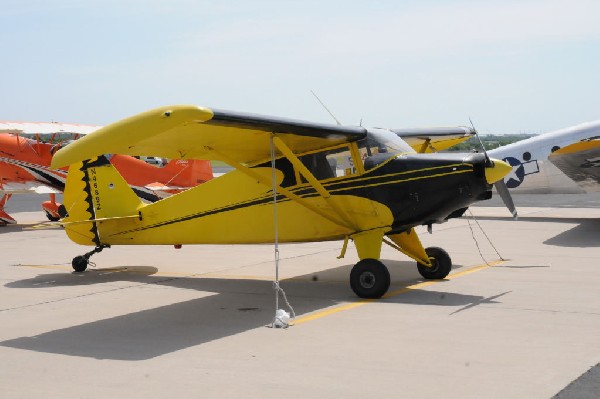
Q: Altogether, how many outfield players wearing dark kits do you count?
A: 0